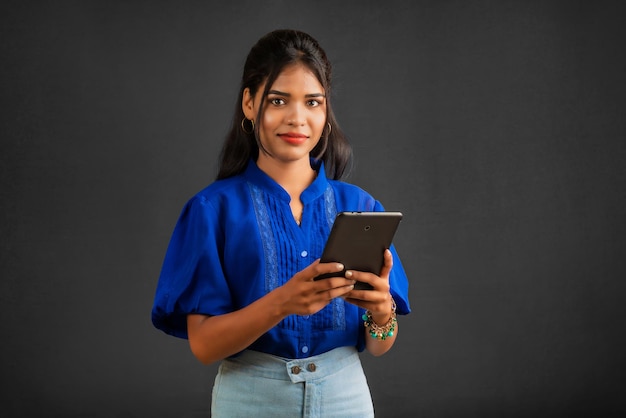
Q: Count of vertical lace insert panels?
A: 2